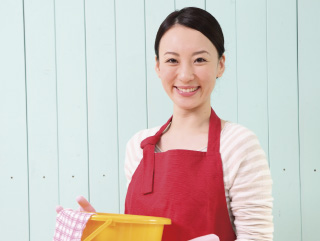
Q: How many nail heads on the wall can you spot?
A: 6